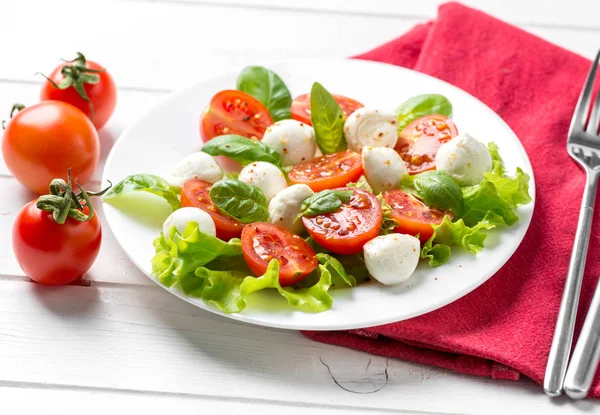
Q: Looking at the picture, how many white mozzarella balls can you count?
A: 9